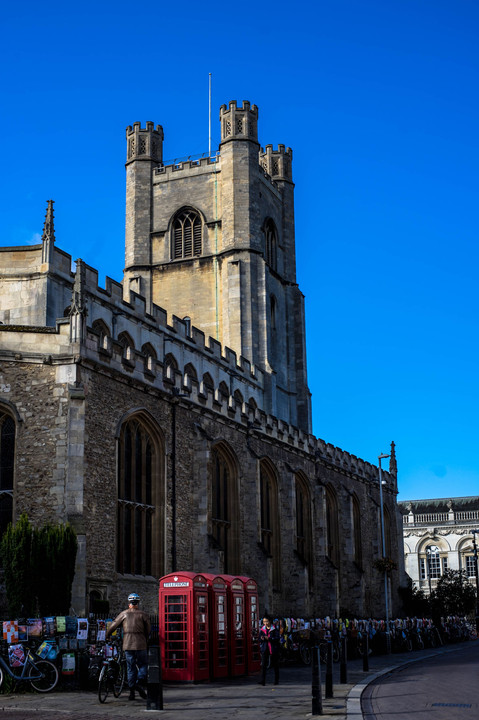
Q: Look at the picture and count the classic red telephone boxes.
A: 4